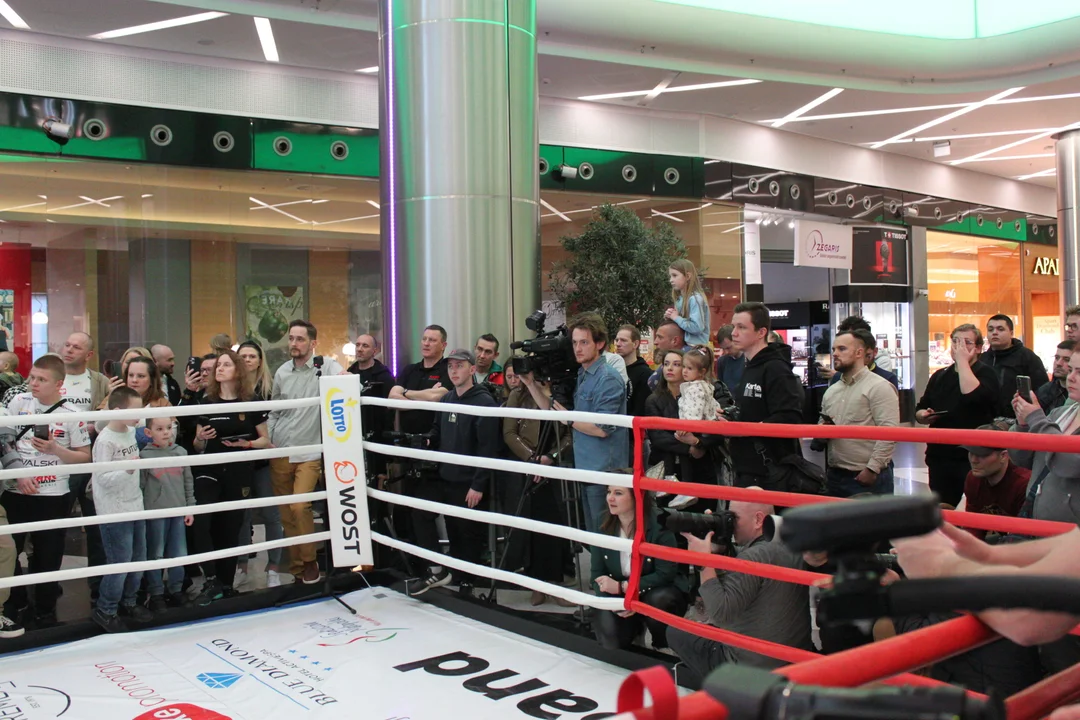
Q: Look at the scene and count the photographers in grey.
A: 1